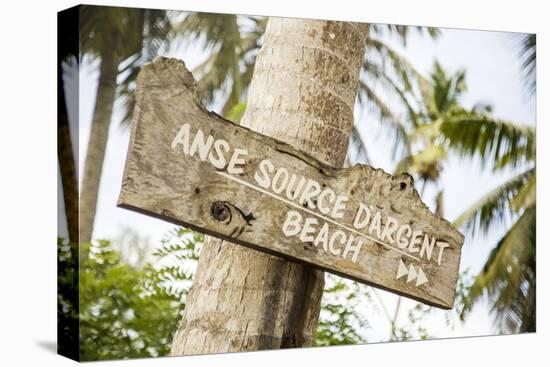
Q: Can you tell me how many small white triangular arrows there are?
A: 3